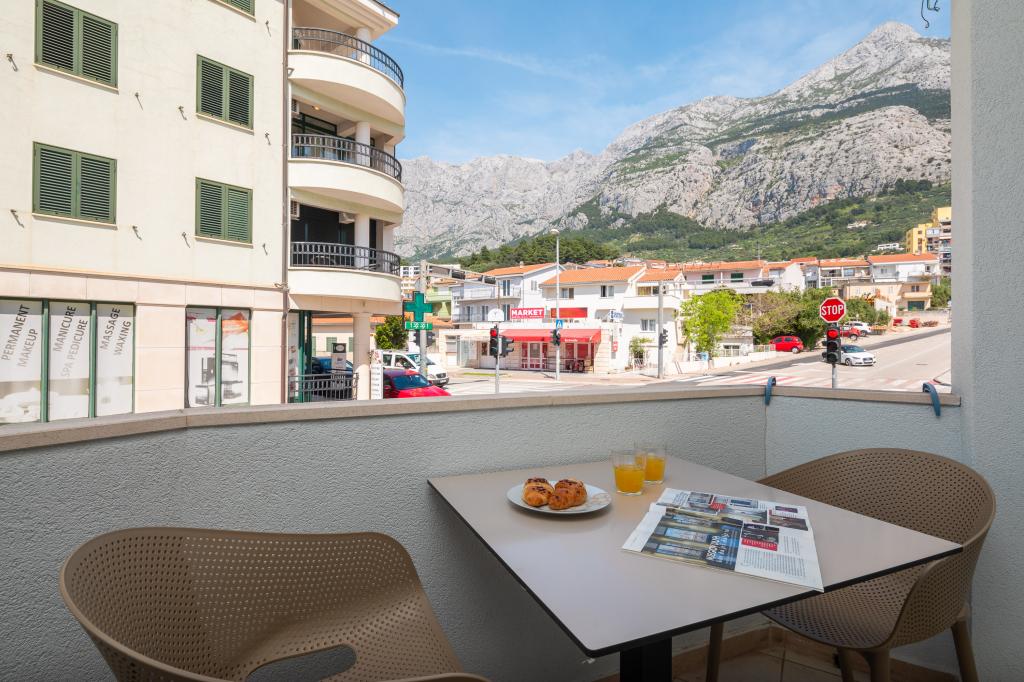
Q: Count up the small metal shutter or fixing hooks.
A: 9